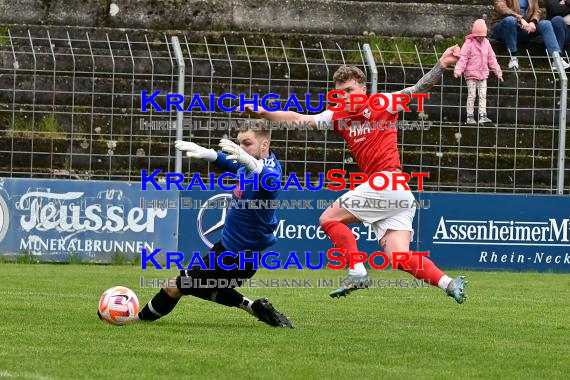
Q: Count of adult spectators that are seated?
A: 2